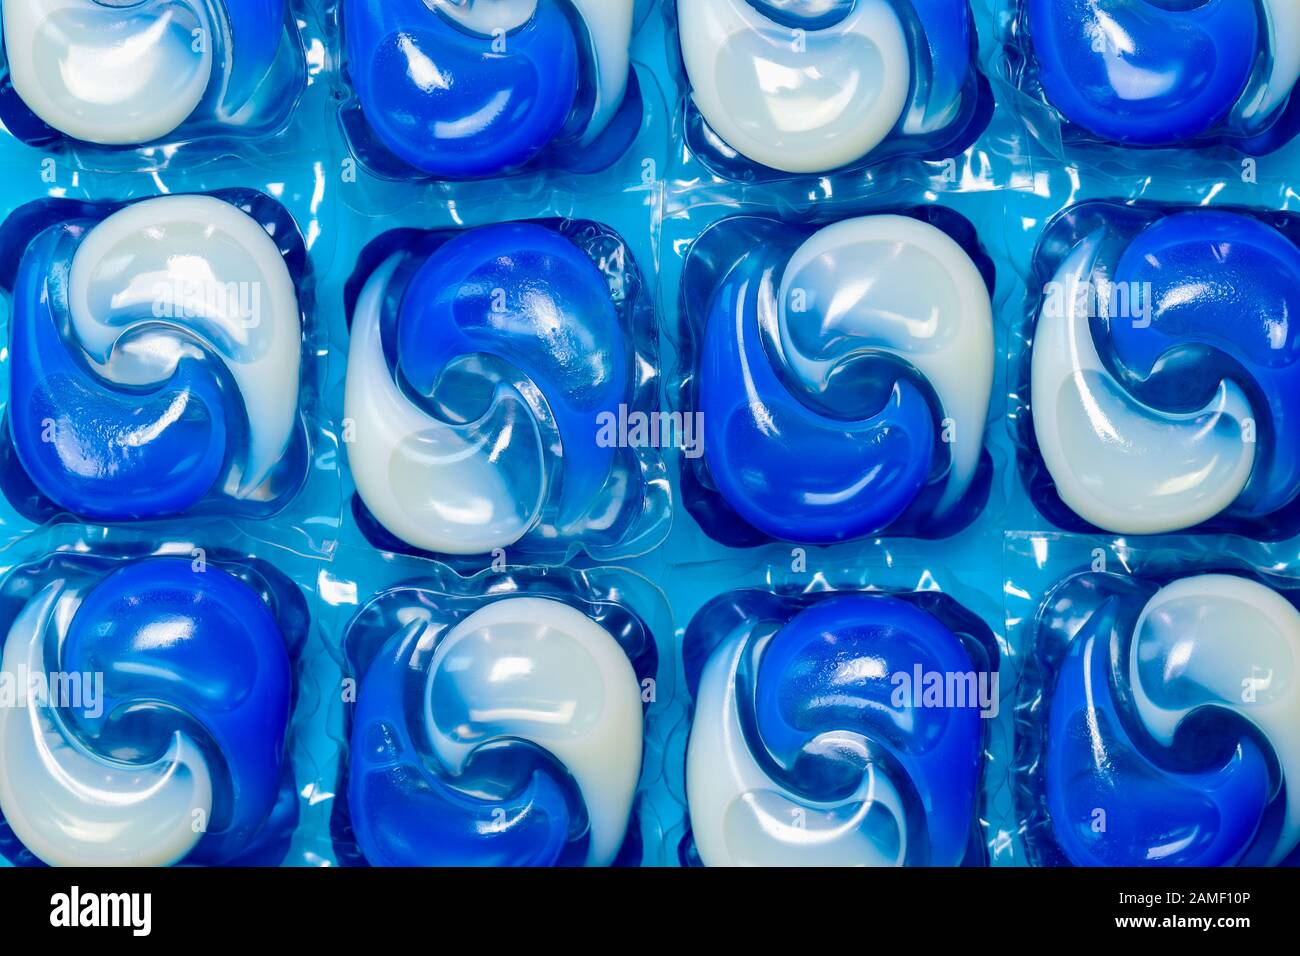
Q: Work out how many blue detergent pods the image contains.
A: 12